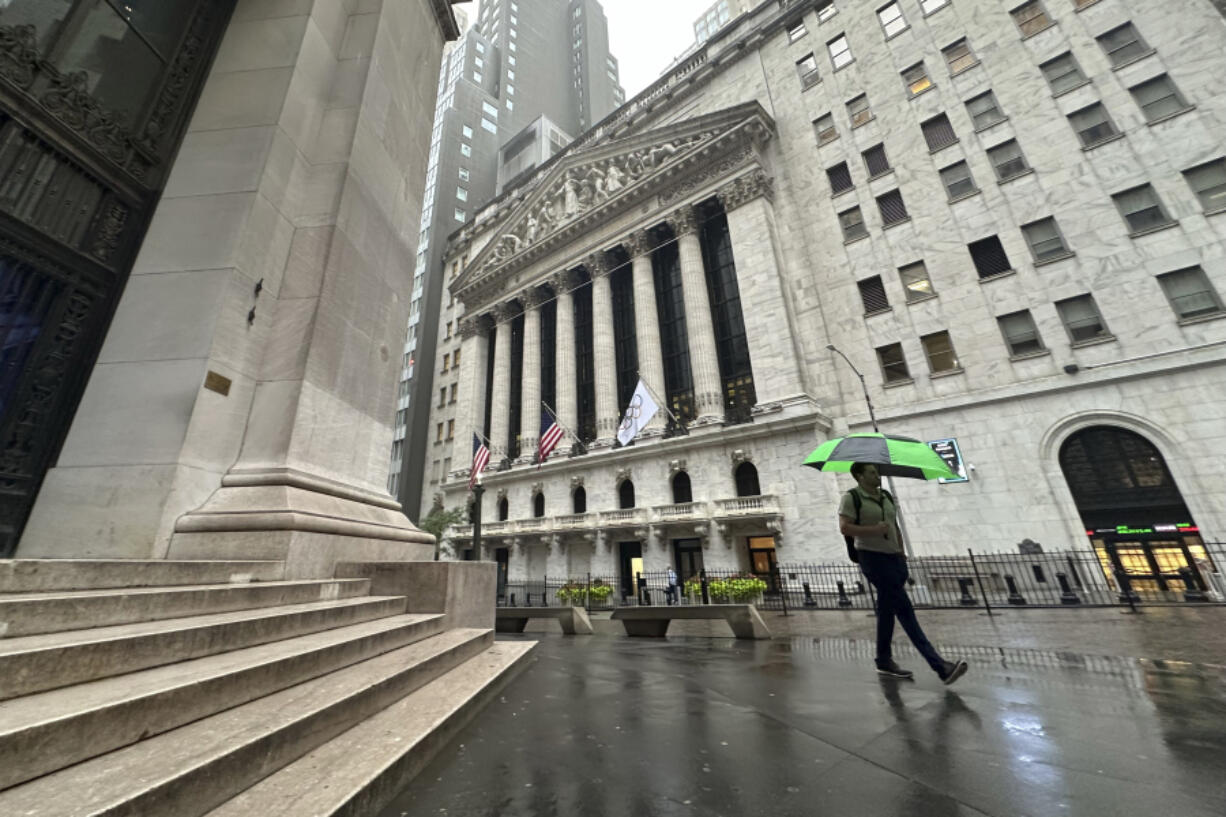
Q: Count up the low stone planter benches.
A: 2